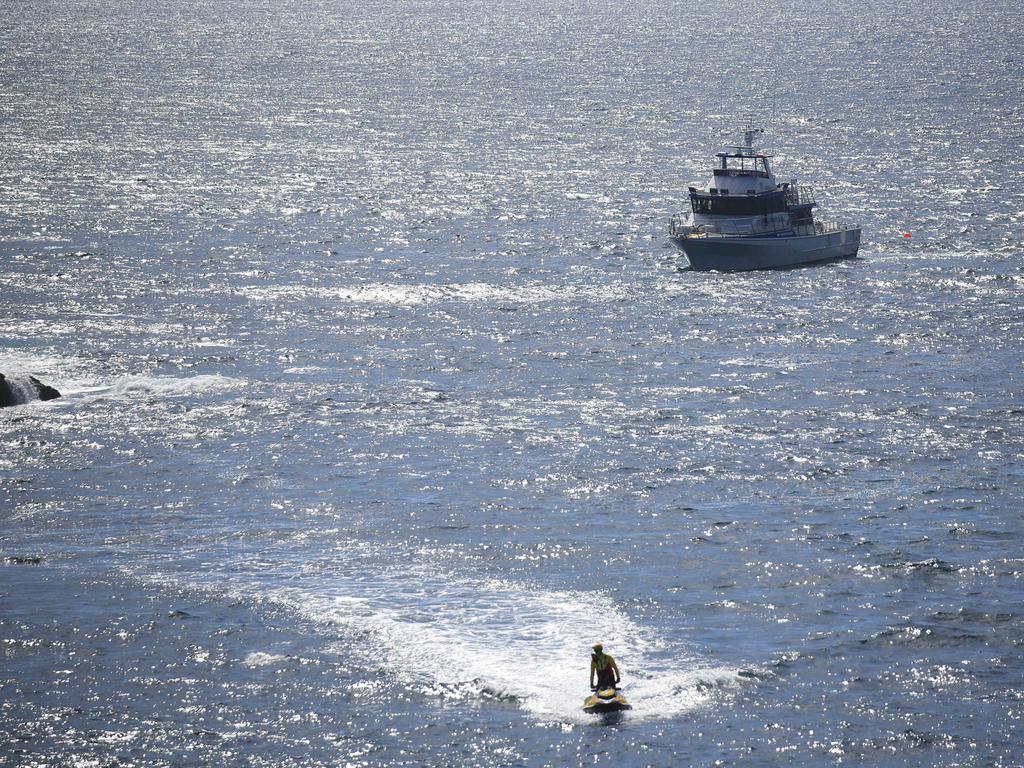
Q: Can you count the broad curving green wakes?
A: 0